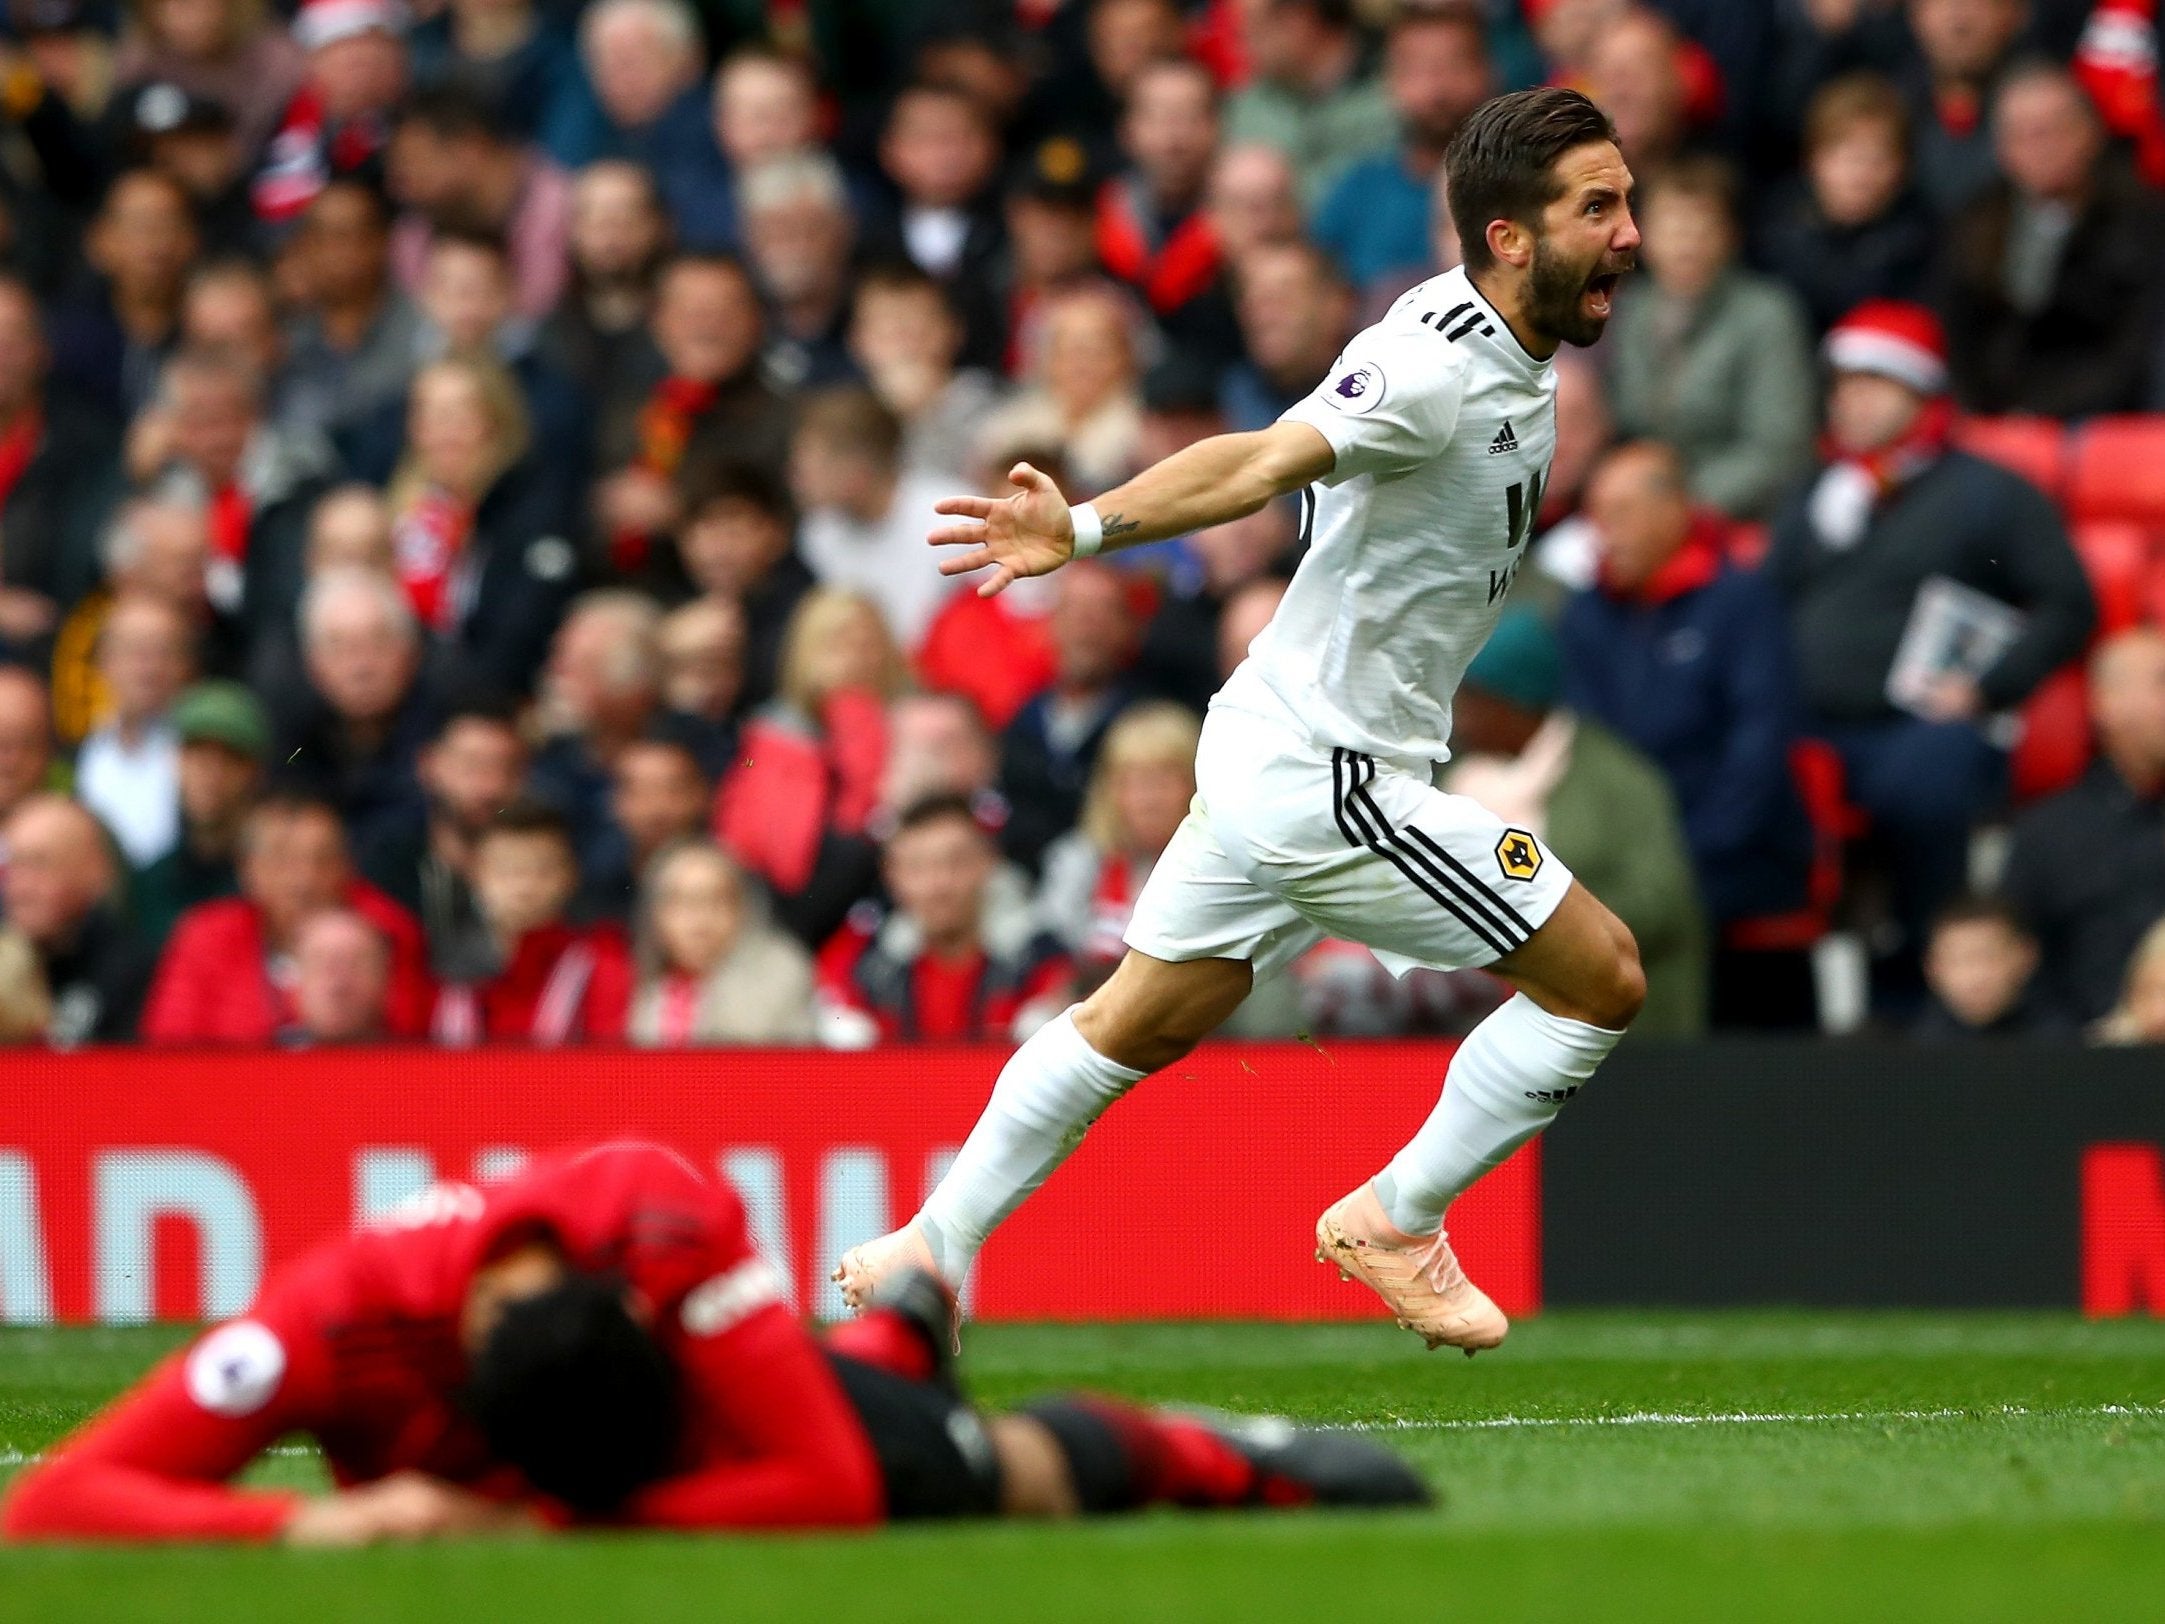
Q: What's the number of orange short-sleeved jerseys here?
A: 0